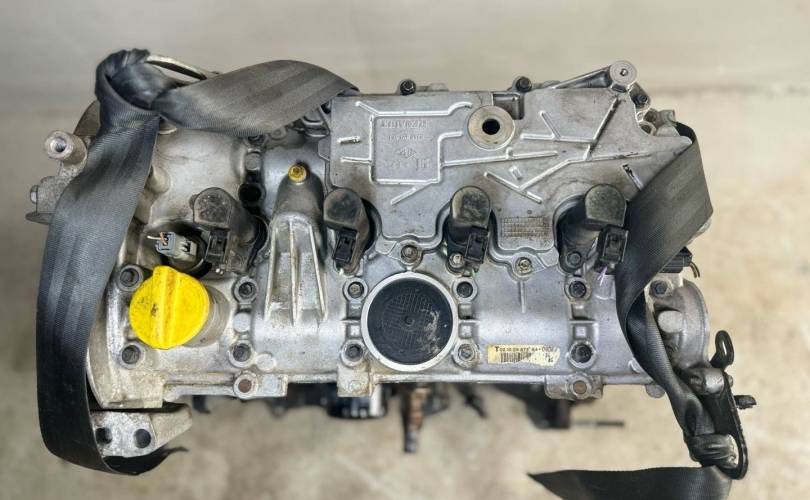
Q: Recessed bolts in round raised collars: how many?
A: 10